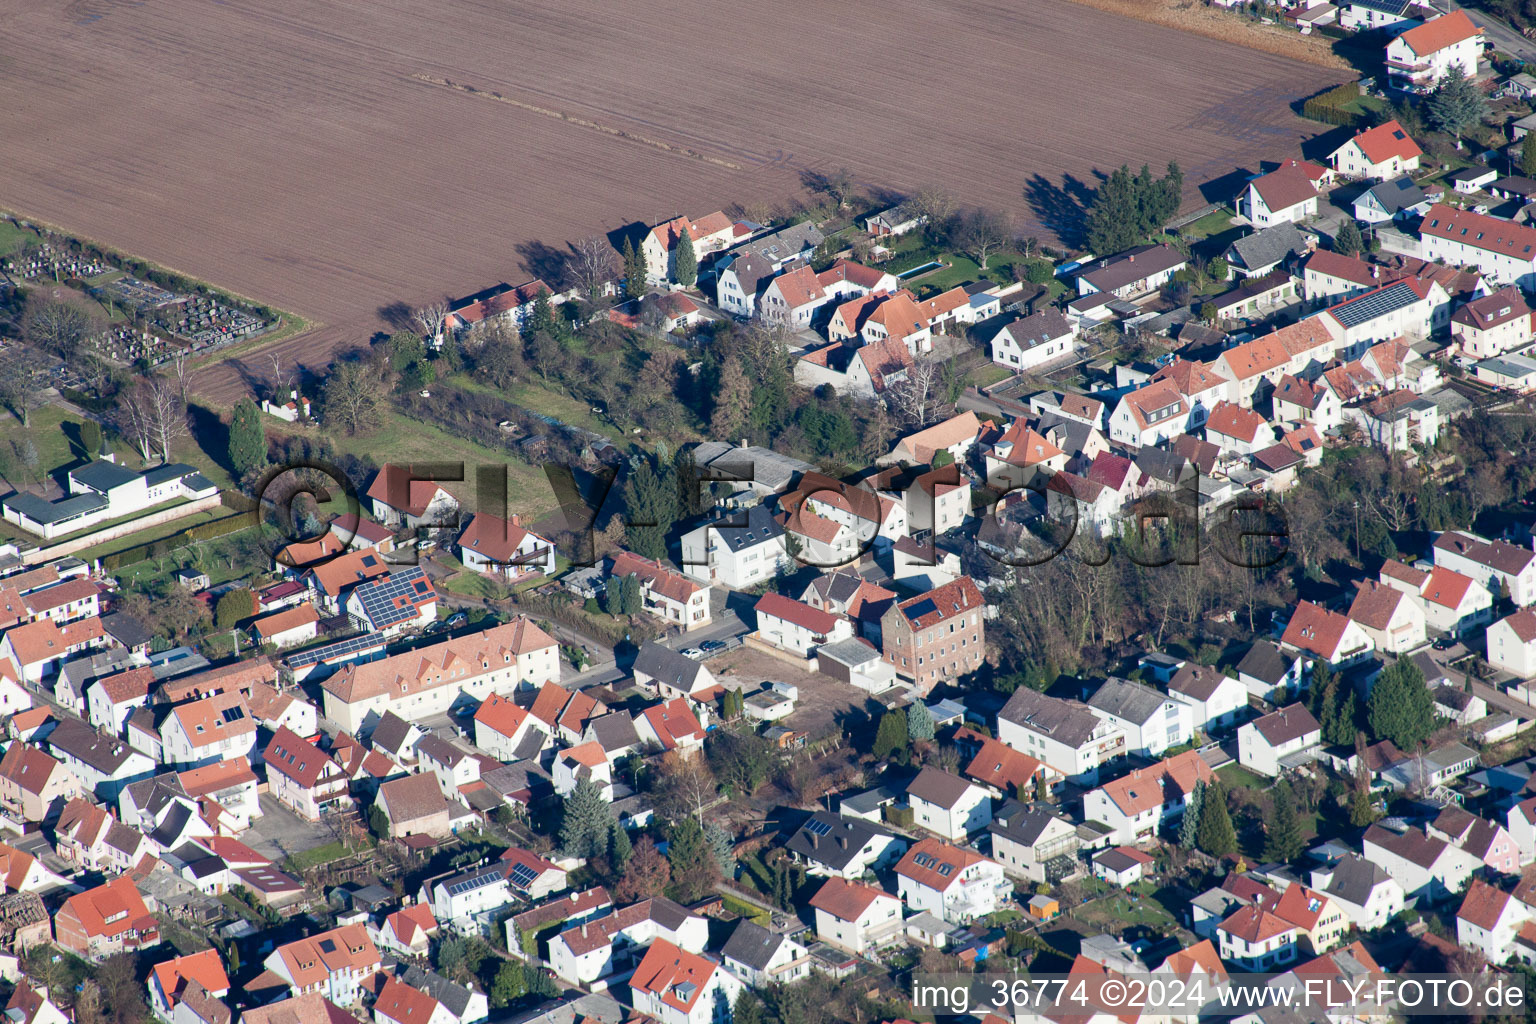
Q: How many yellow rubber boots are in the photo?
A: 0